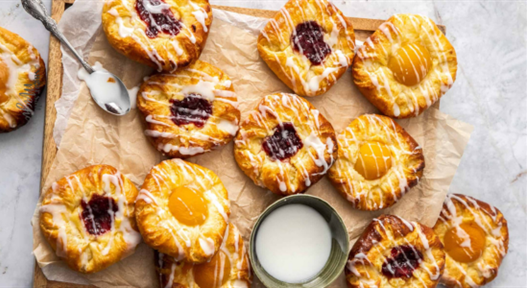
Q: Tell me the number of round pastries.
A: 12